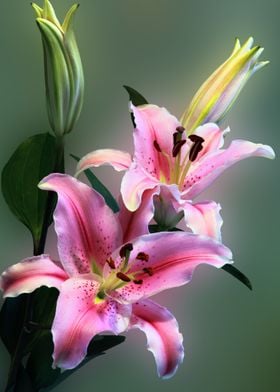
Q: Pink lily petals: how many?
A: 12